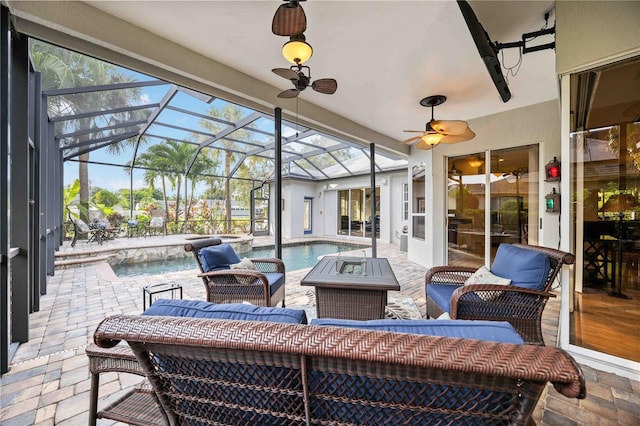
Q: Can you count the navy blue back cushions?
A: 4